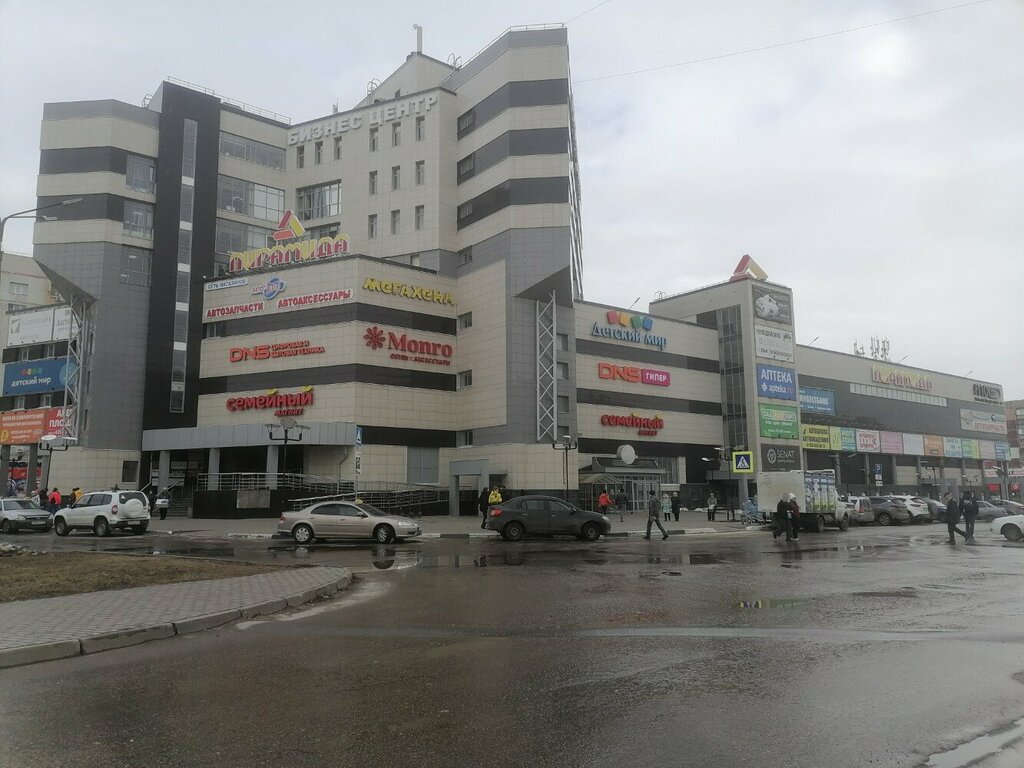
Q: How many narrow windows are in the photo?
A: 12